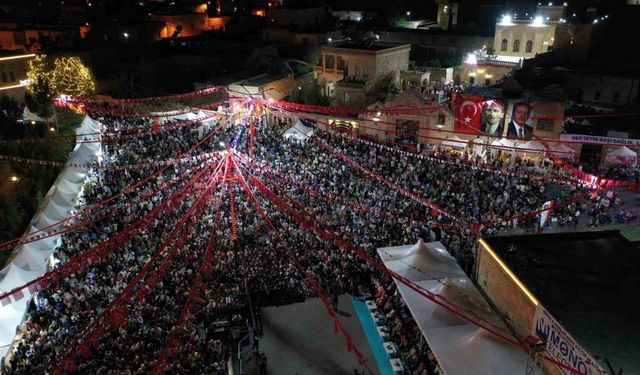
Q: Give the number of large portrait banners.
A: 2